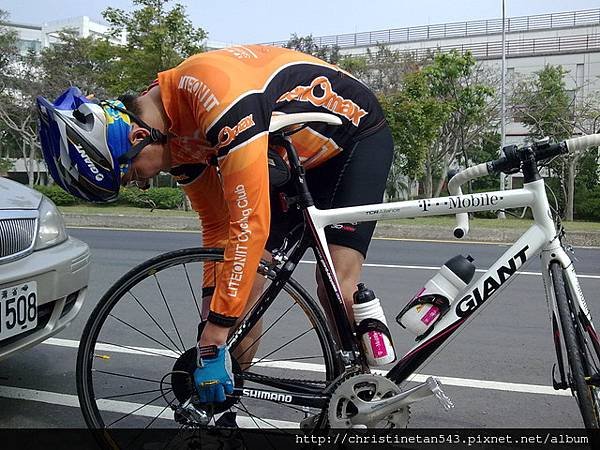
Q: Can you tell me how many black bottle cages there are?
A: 2